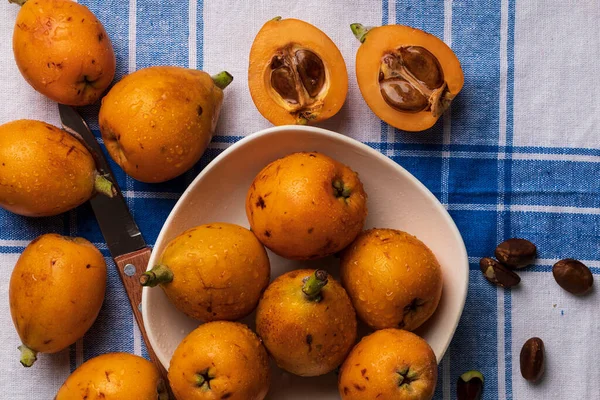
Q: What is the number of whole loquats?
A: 11